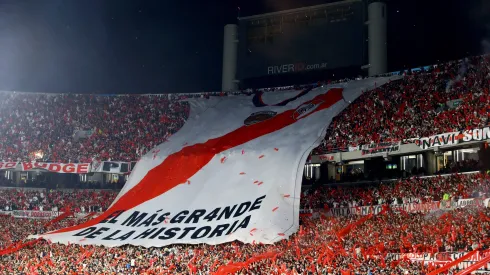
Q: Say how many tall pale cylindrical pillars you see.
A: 2